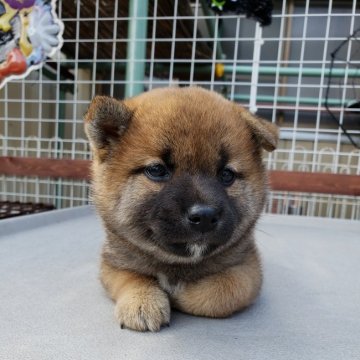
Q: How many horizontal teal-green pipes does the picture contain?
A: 2